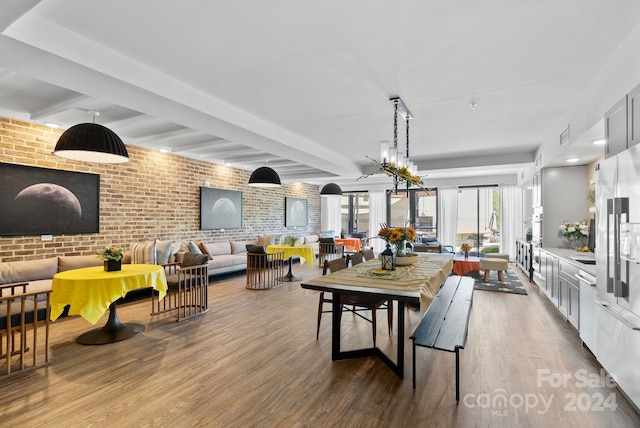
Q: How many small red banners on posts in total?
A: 0